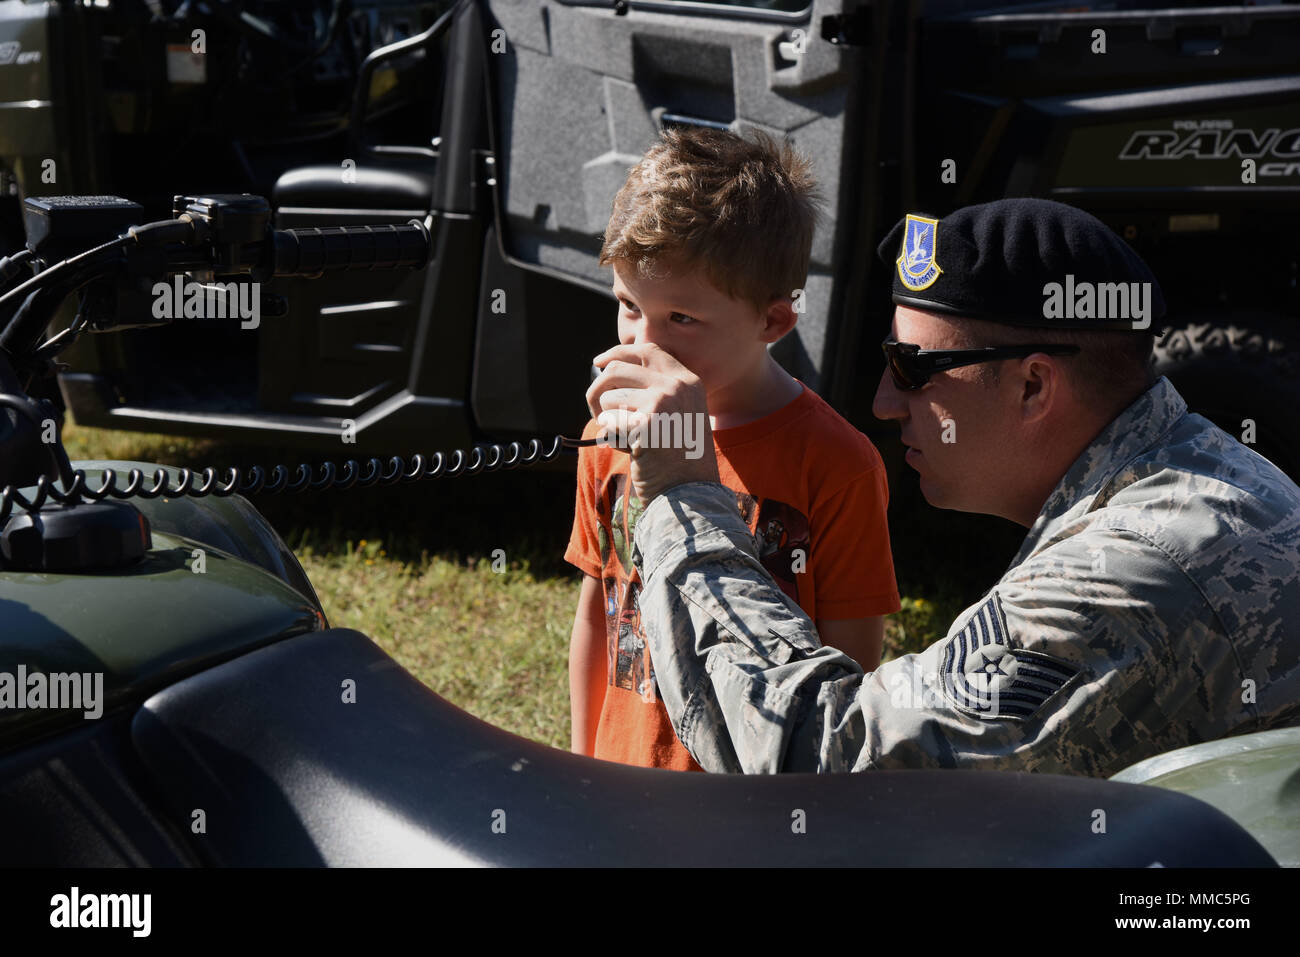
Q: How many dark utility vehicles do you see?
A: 2